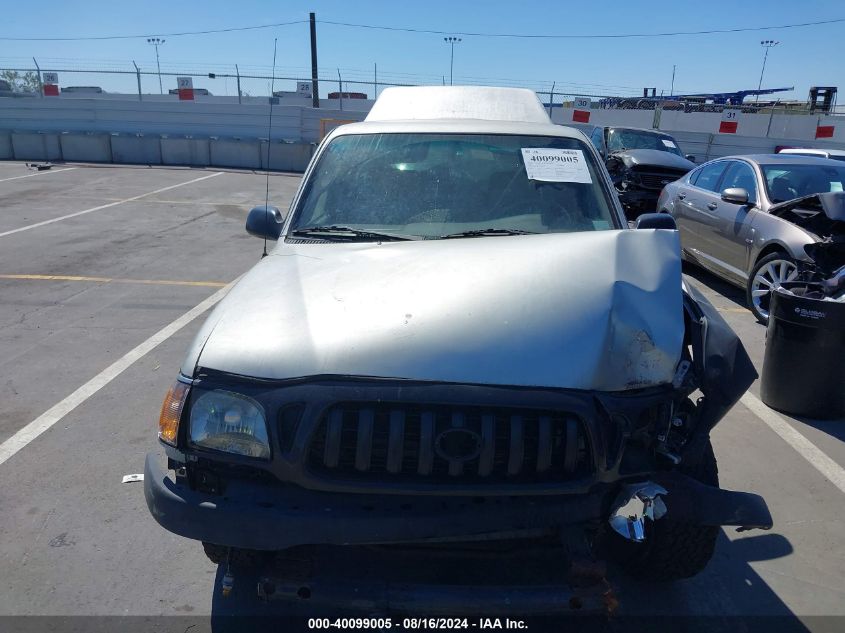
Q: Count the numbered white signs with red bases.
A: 4